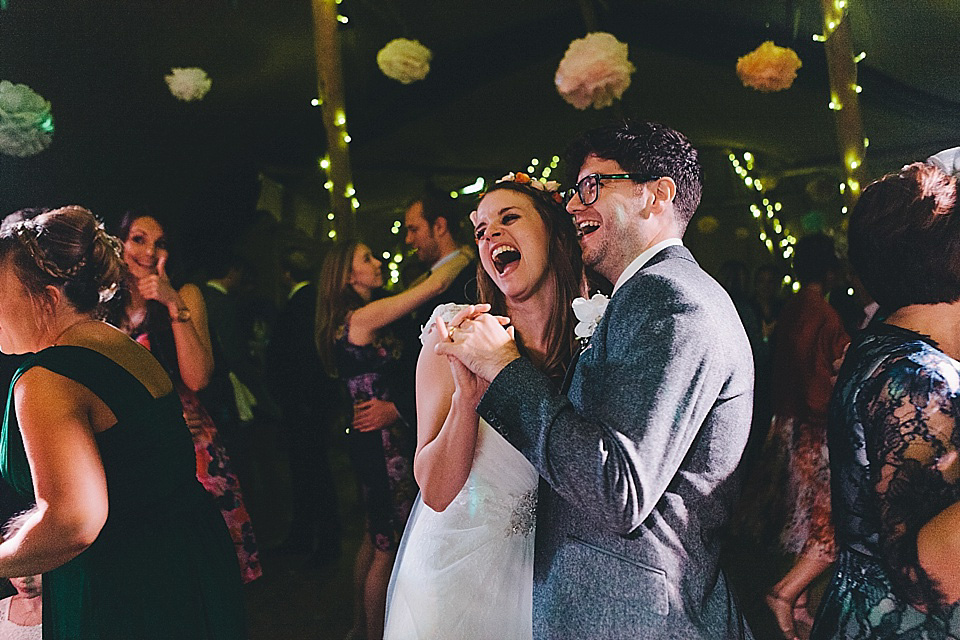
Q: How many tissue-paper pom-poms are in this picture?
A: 5